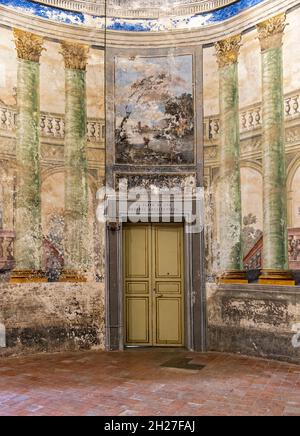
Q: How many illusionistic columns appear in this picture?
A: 4